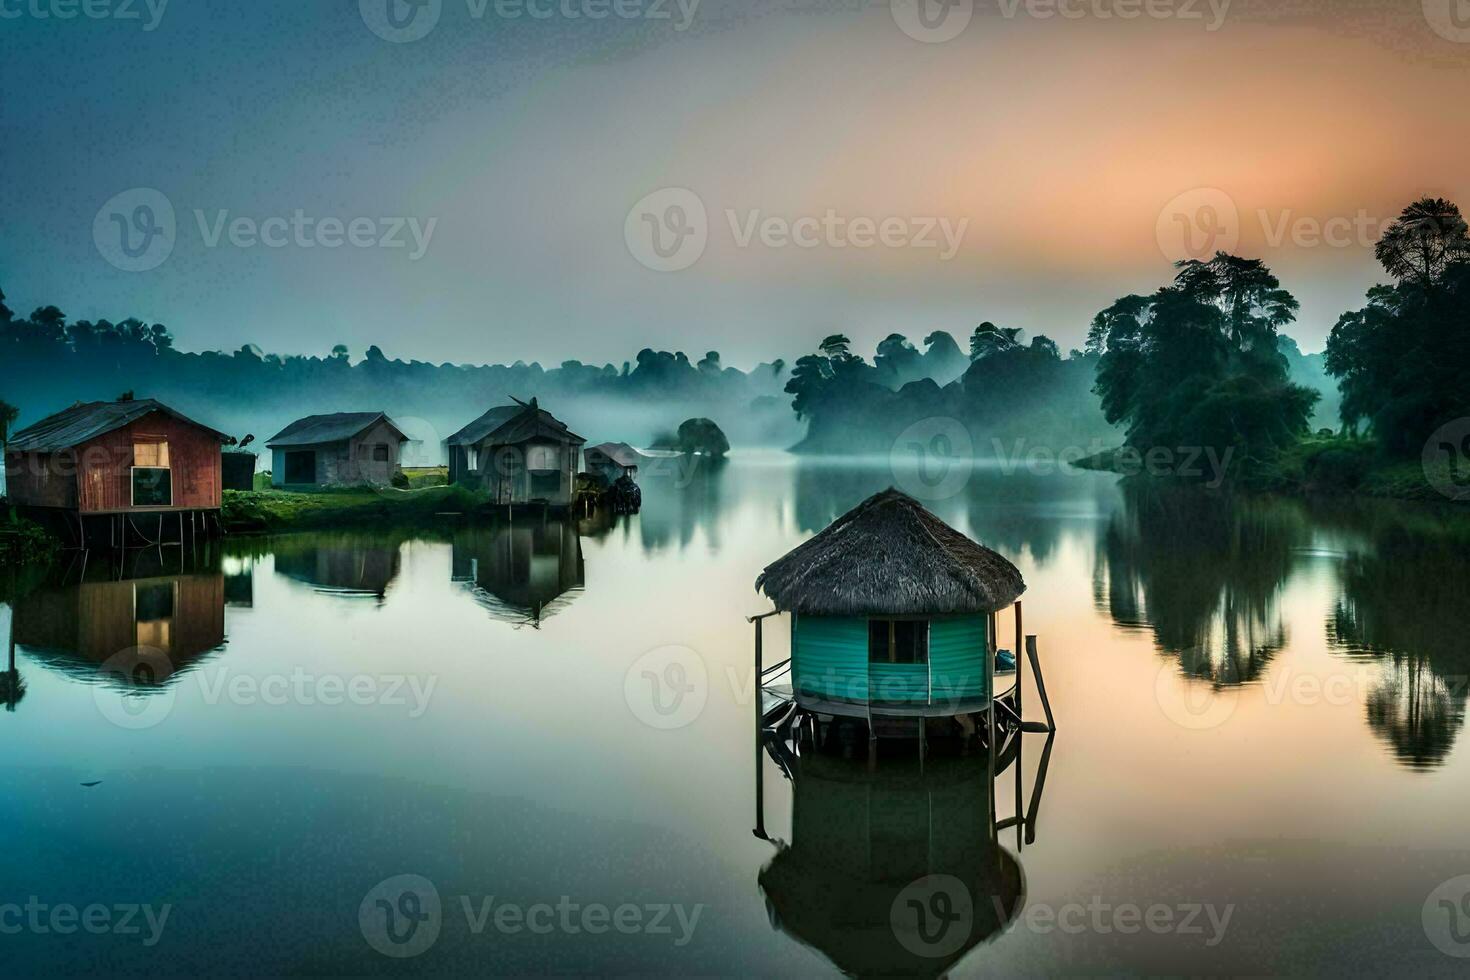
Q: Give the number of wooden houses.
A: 5